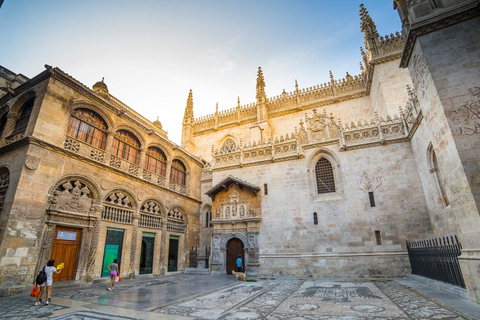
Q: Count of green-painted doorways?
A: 3